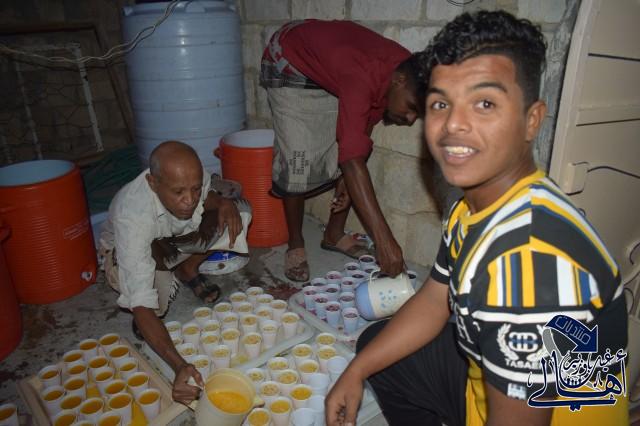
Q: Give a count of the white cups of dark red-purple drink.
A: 14